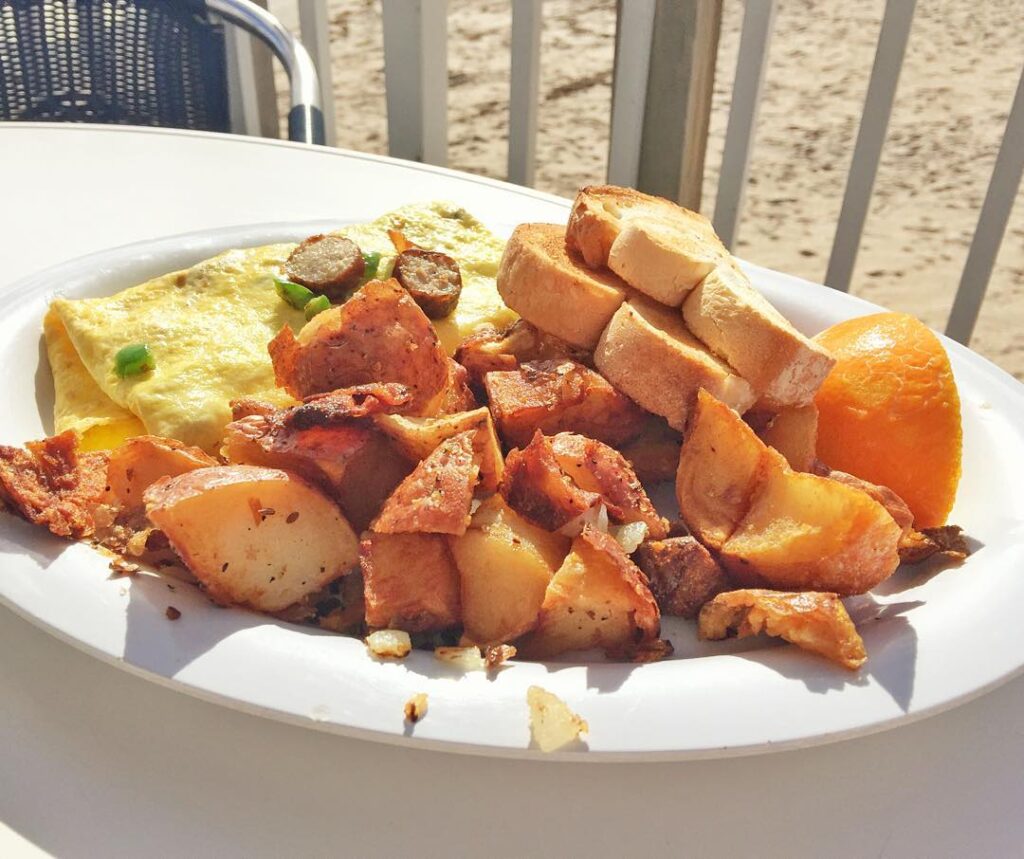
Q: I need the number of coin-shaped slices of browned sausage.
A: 2